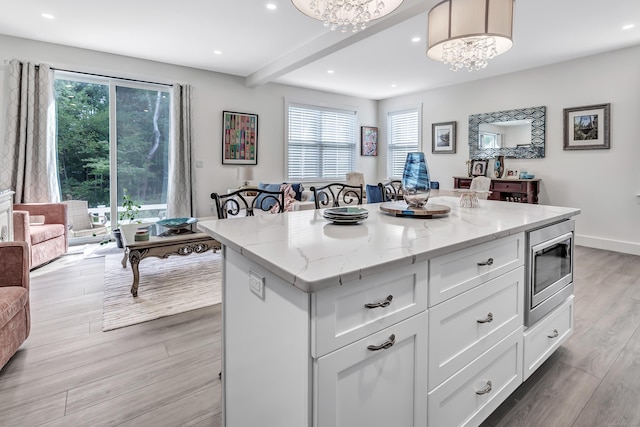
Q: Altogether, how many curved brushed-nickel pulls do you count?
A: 6